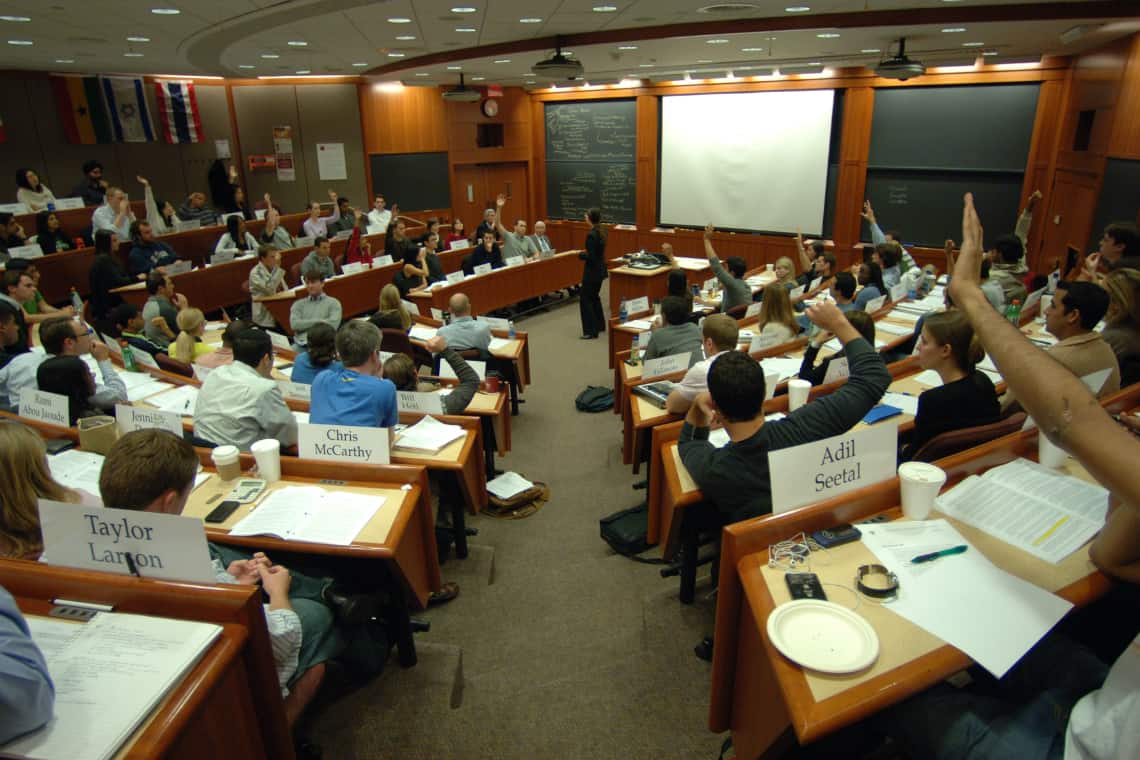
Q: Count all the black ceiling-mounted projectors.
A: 3